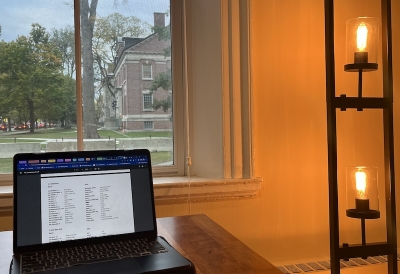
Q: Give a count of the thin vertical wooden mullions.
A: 1